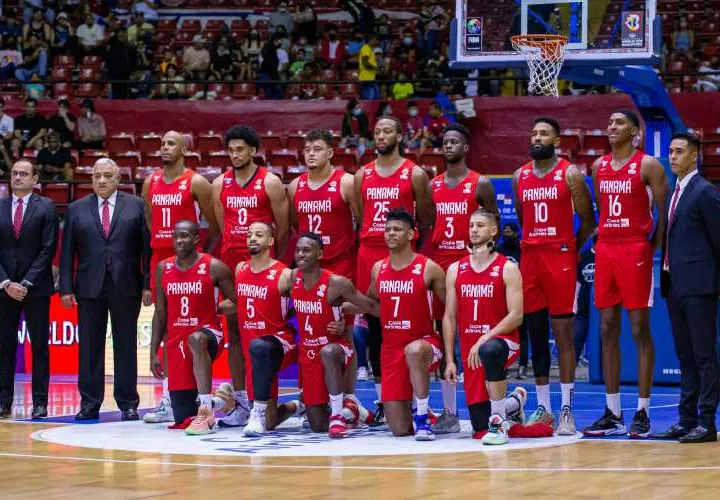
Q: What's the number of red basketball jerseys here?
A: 12